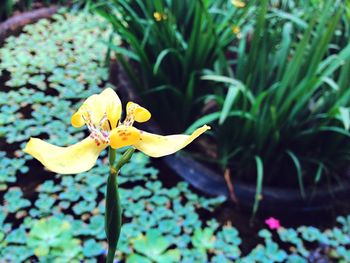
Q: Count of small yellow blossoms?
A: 3